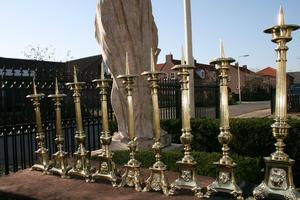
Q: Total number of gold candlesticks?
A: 9